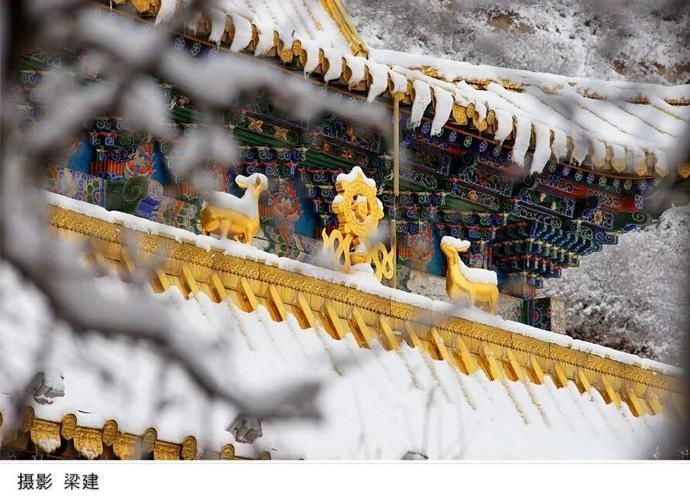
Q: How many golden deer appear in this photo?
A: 2